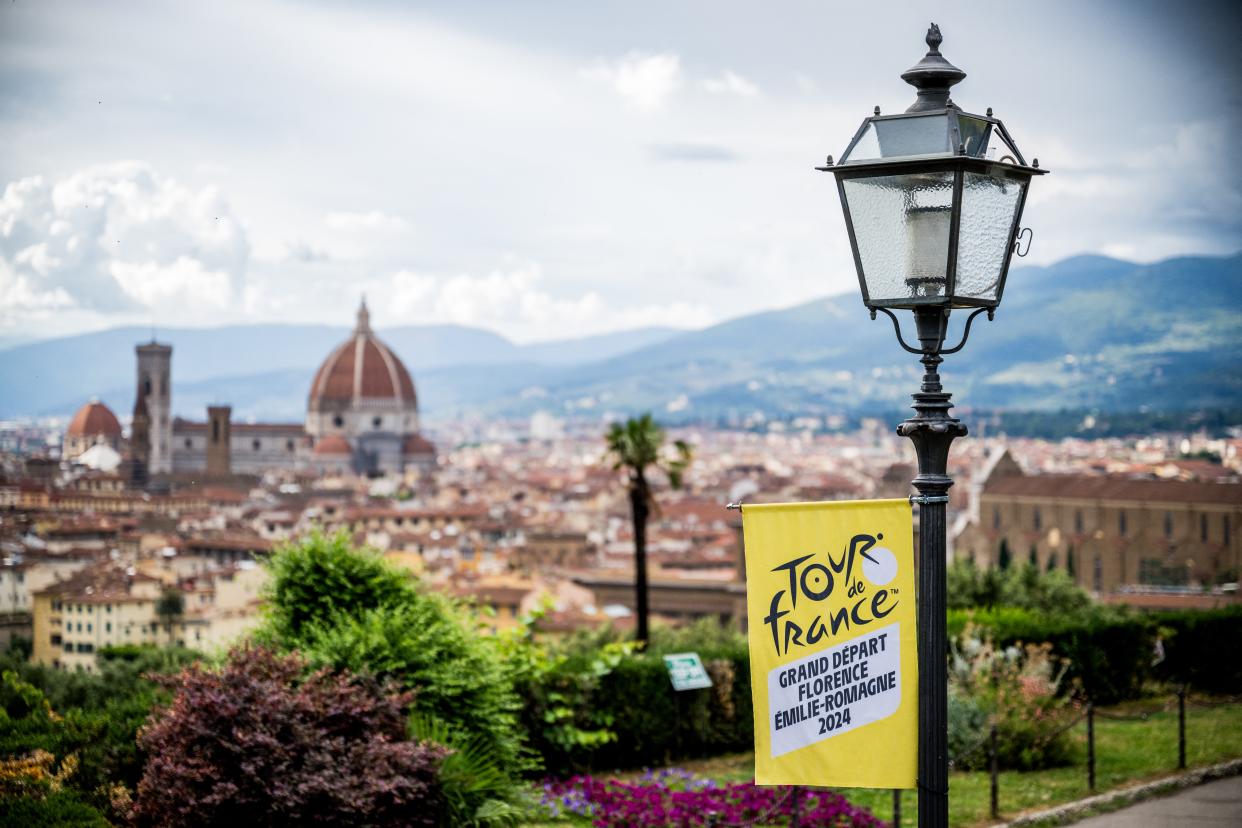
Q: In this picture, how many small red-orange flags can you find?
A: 0